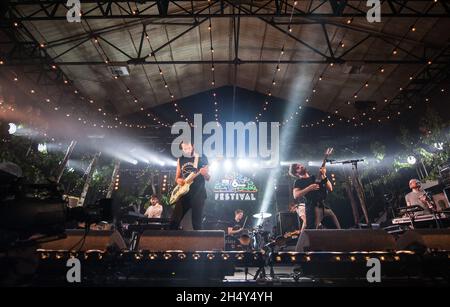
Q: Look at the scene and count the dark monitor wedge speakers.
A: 4